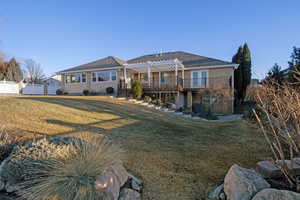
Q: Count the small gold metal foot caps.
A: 0